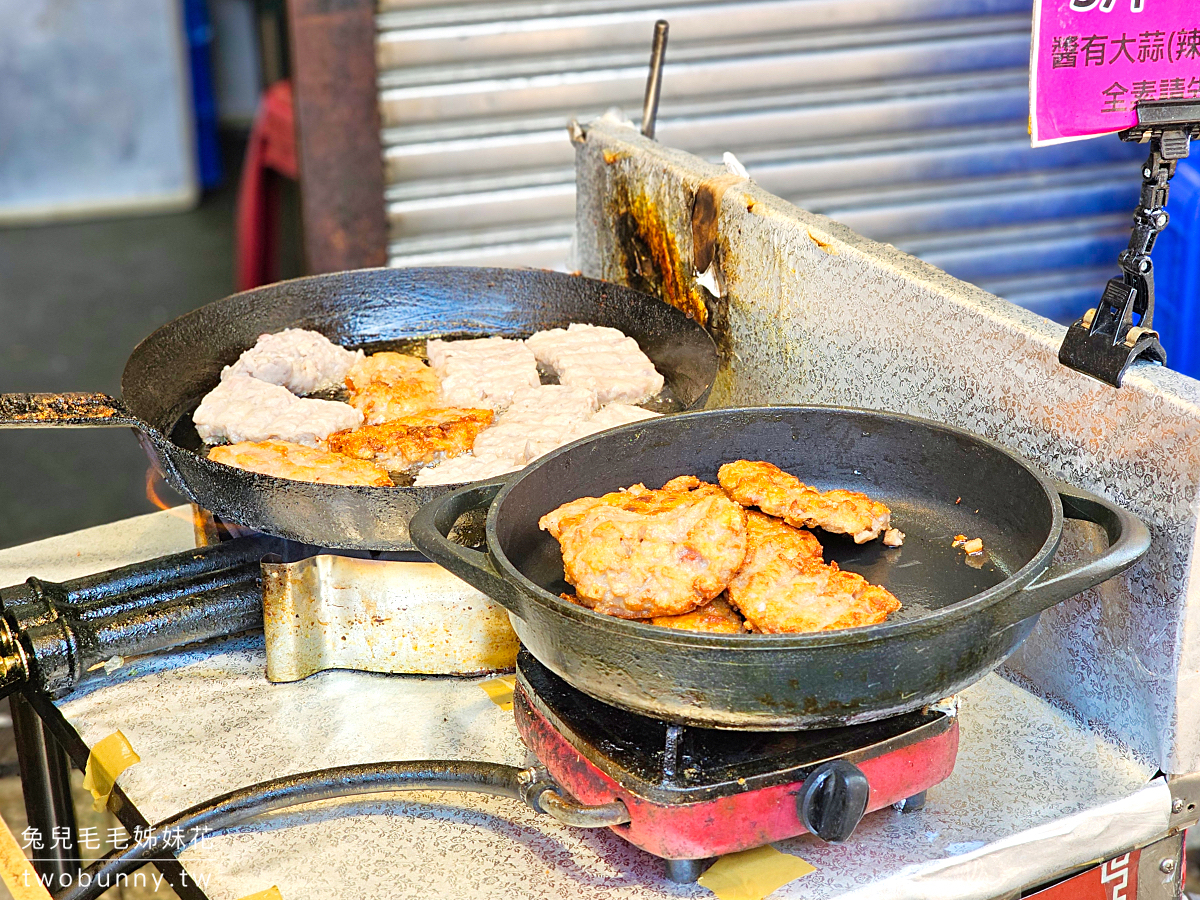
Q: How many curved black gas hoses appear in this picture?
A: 1